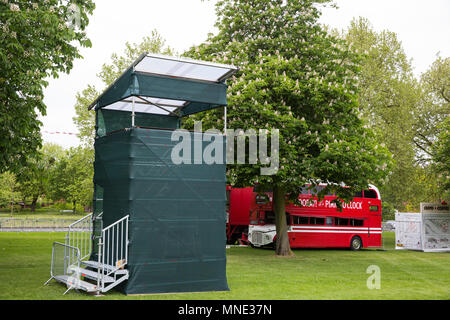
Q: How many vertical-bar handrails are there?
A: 2